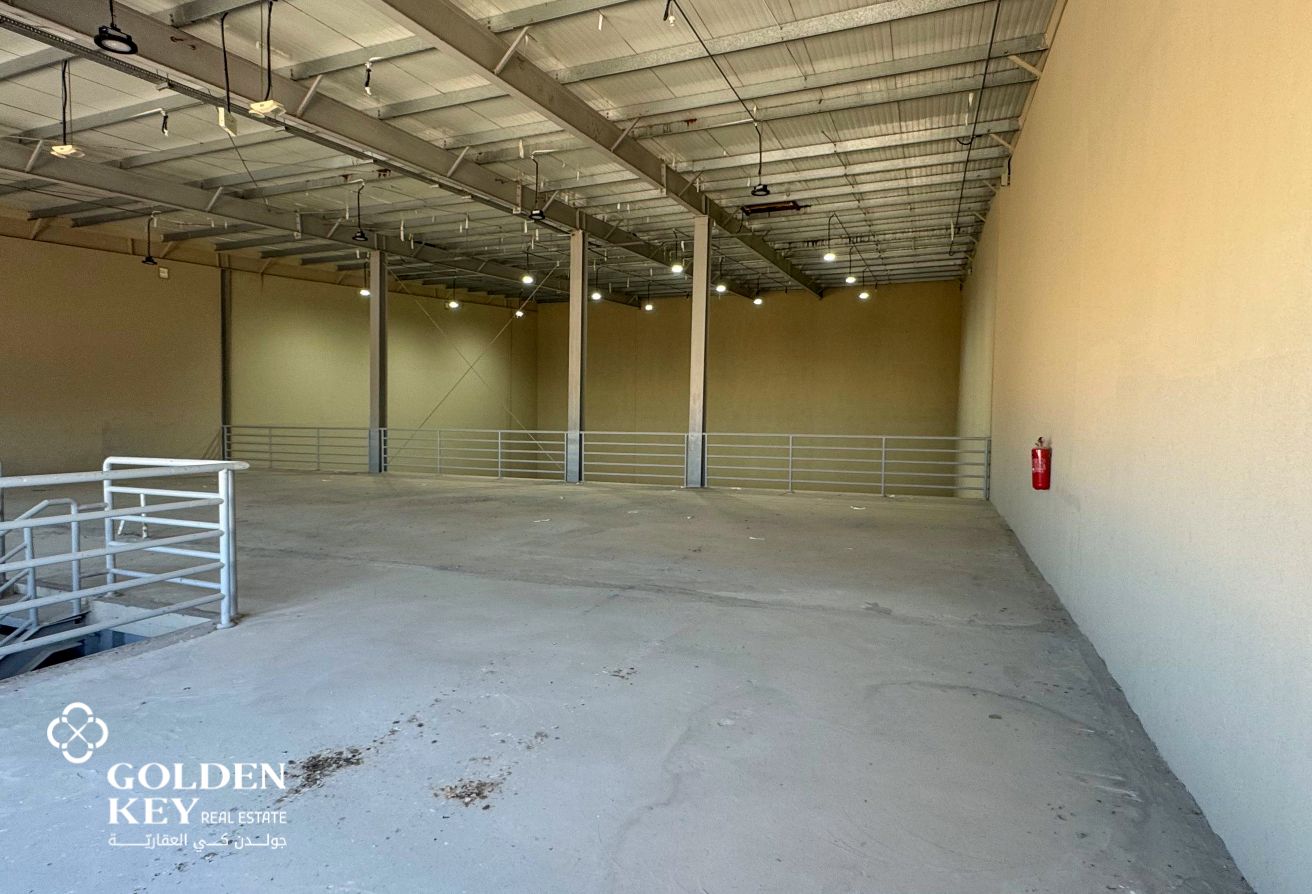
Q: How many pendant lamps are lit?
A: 12